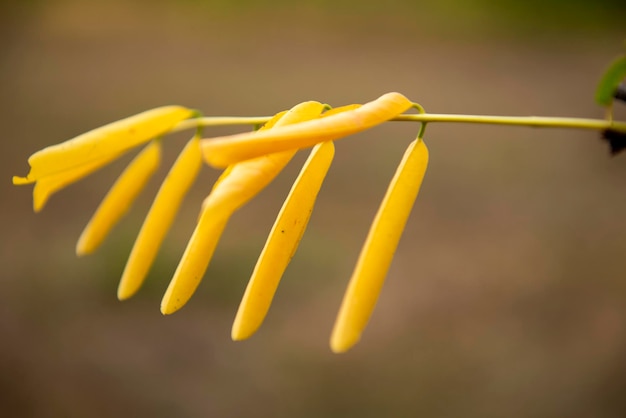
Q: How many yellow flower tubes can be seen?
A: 7